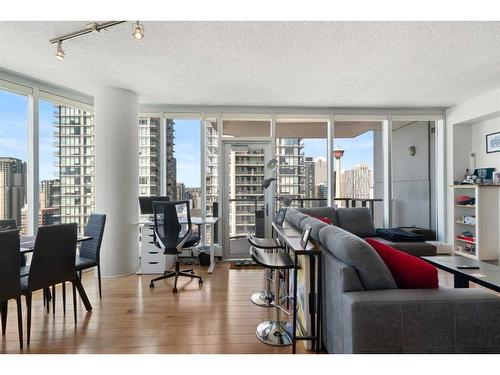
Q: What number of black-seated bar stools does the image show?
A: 2